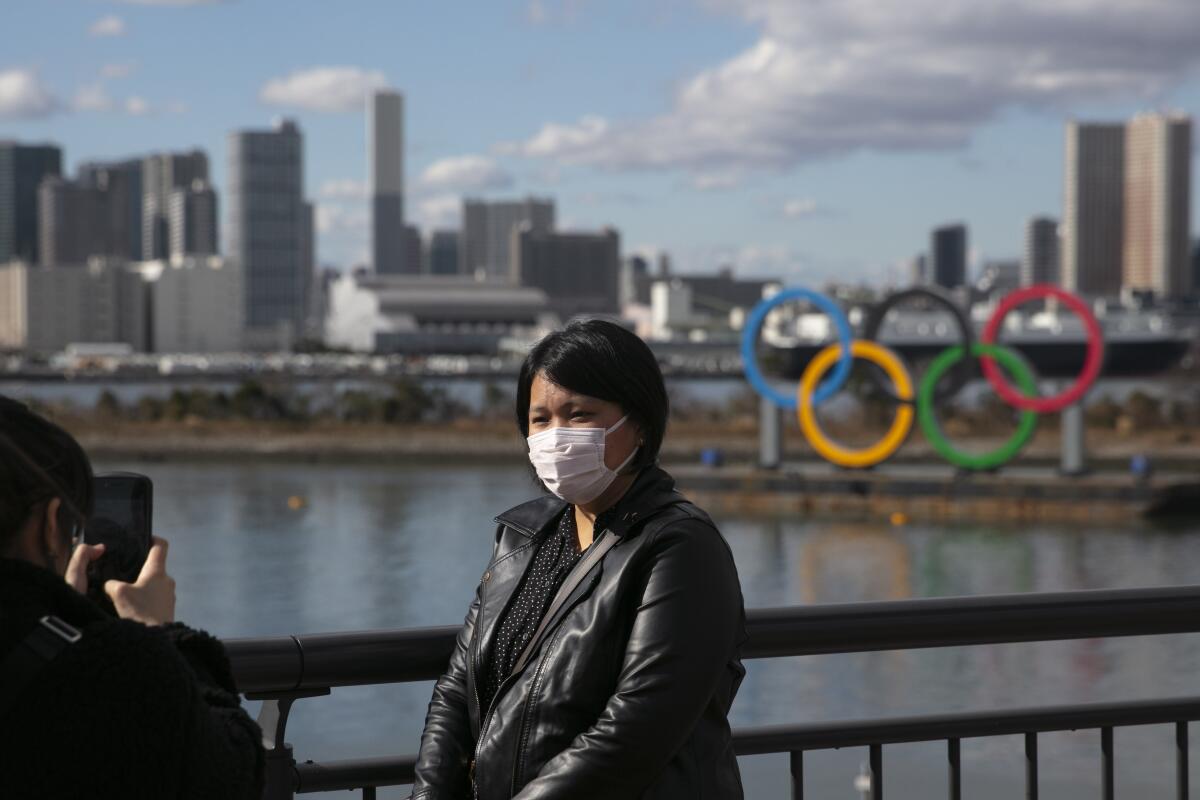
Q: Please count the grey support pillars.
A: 2